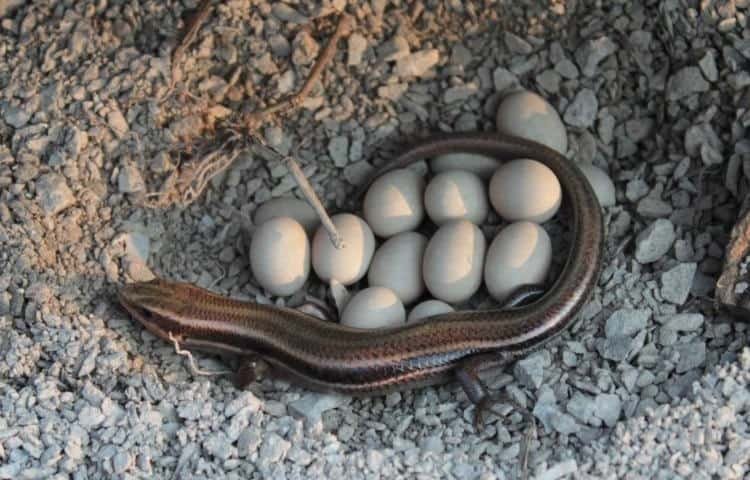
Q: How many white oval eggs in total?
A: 14